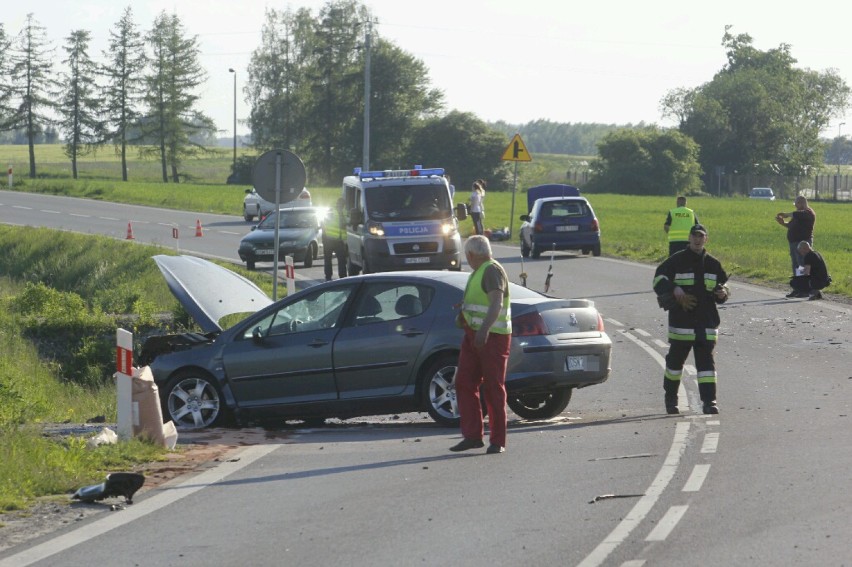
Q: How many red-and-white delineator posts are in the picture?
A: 4